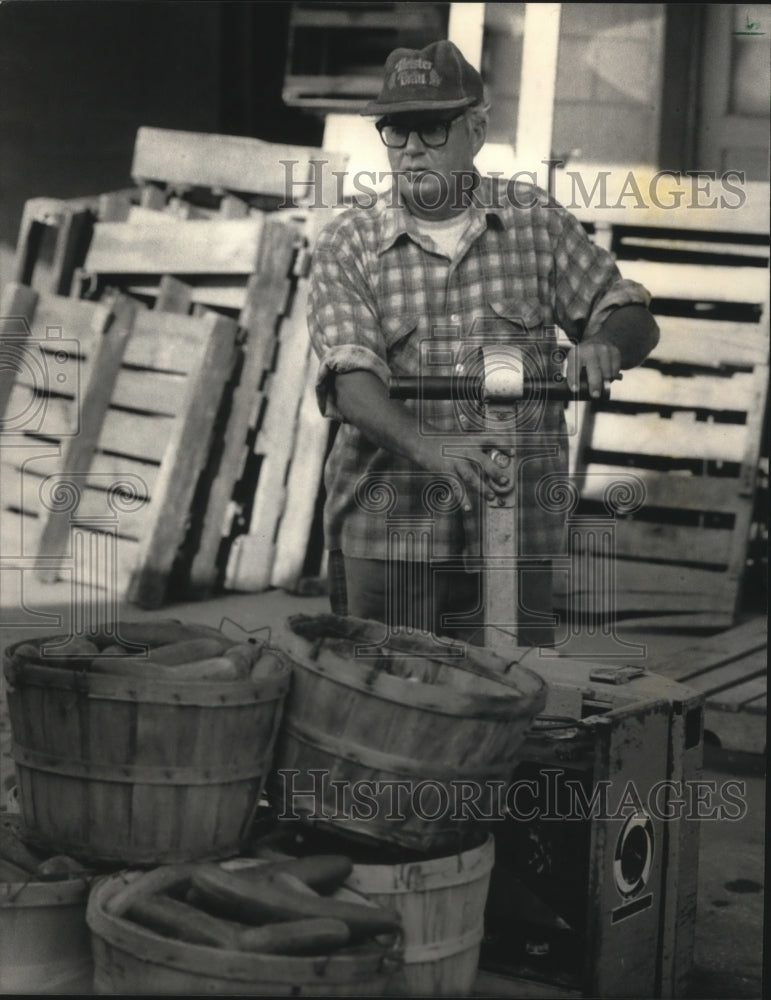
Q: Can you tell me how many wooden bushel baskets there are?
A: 5